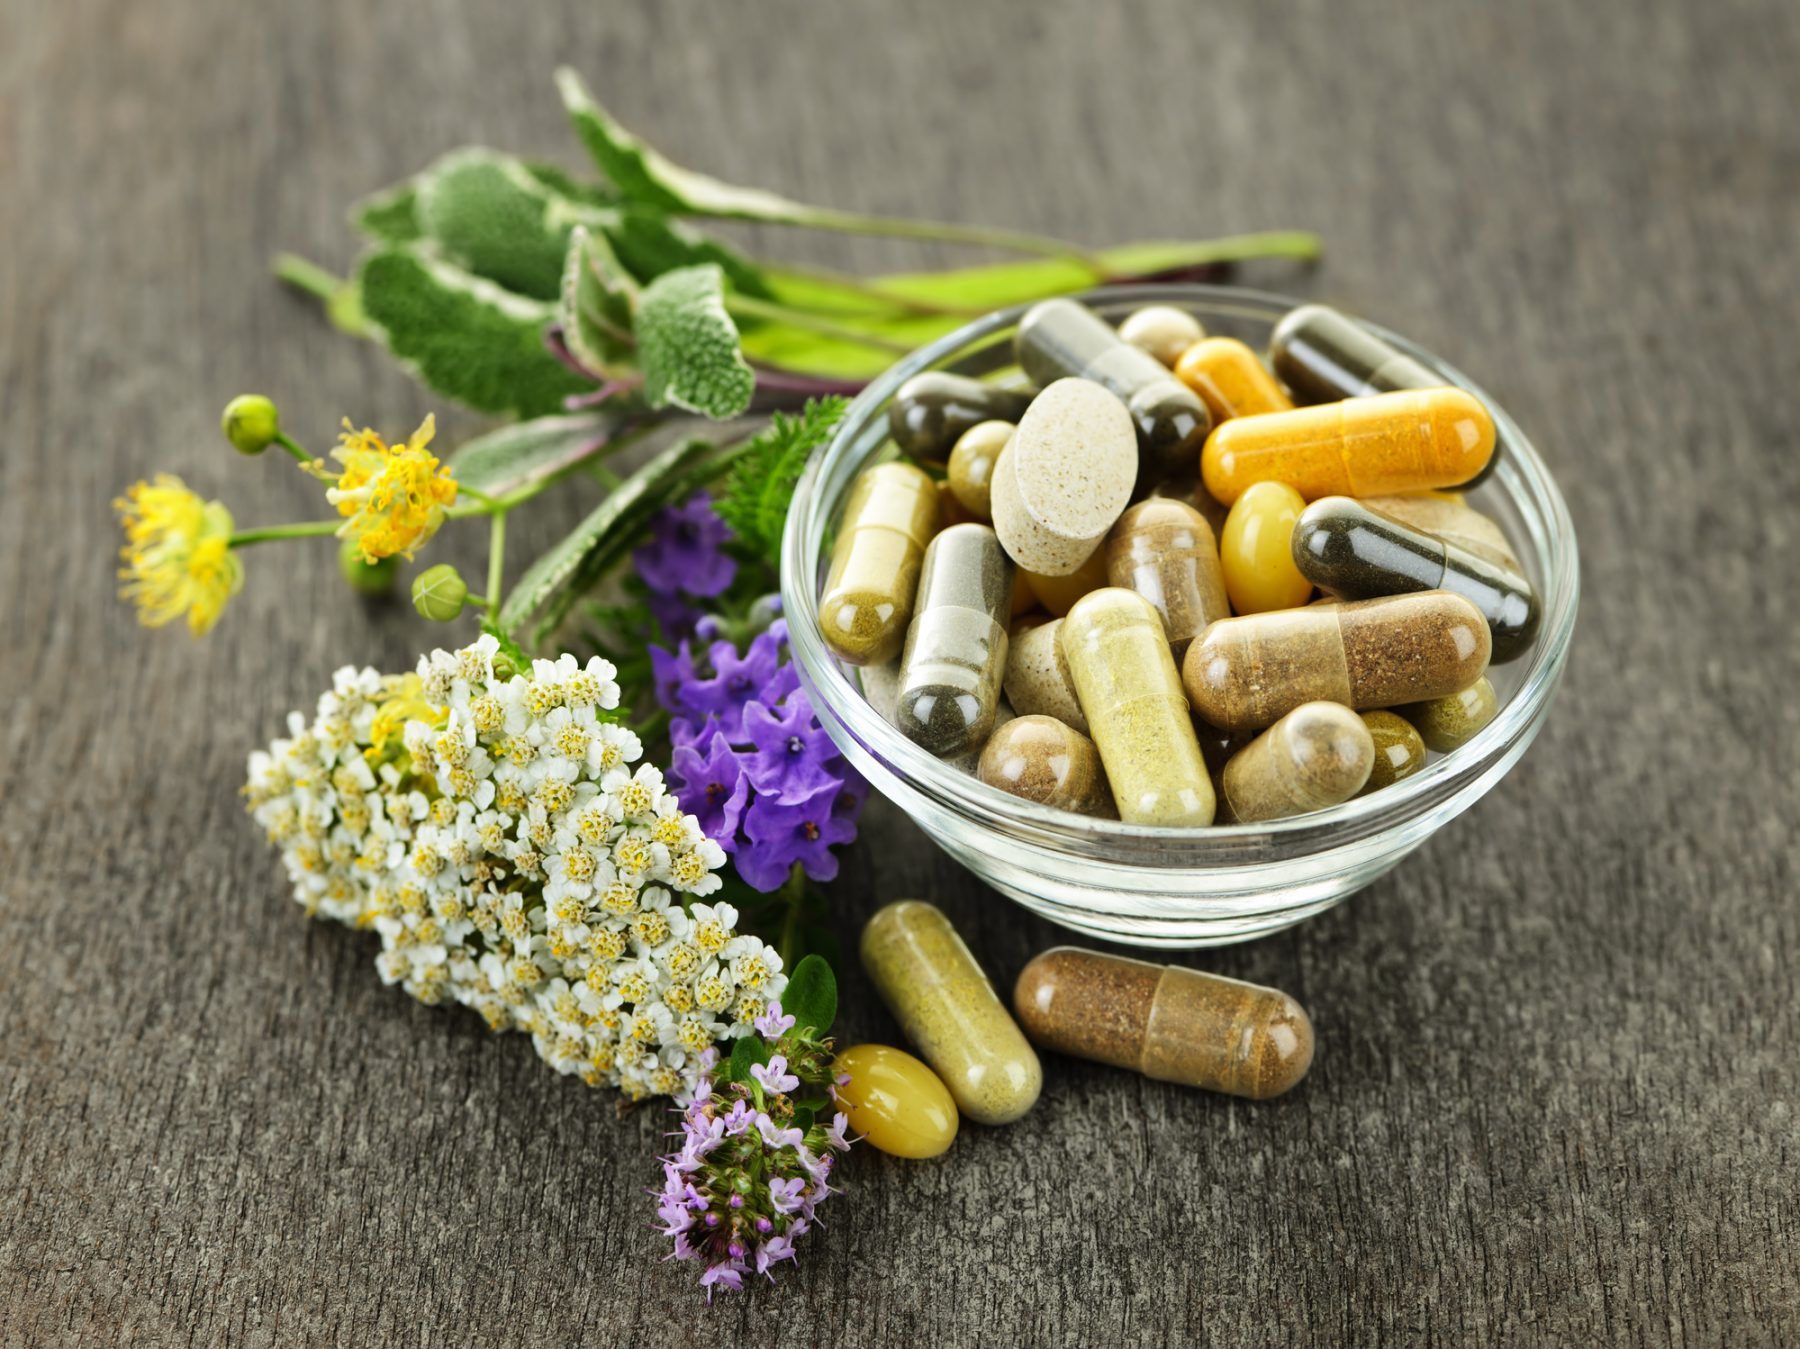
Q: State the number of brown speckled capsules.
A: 5